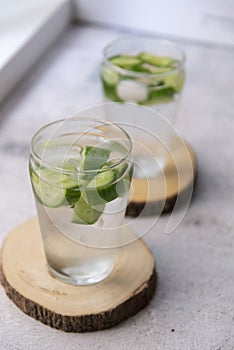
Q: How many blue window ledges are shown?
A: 0